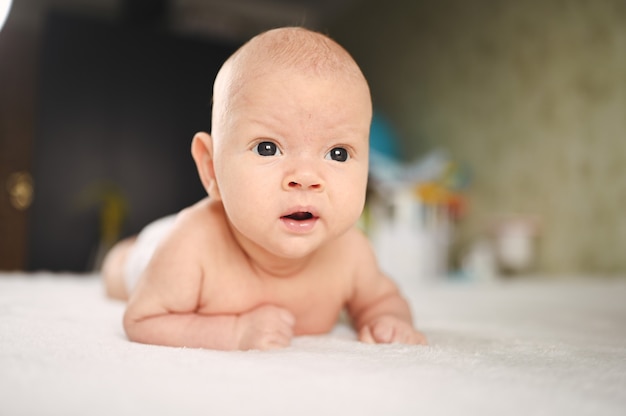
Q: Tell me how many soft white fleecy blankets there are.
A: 1